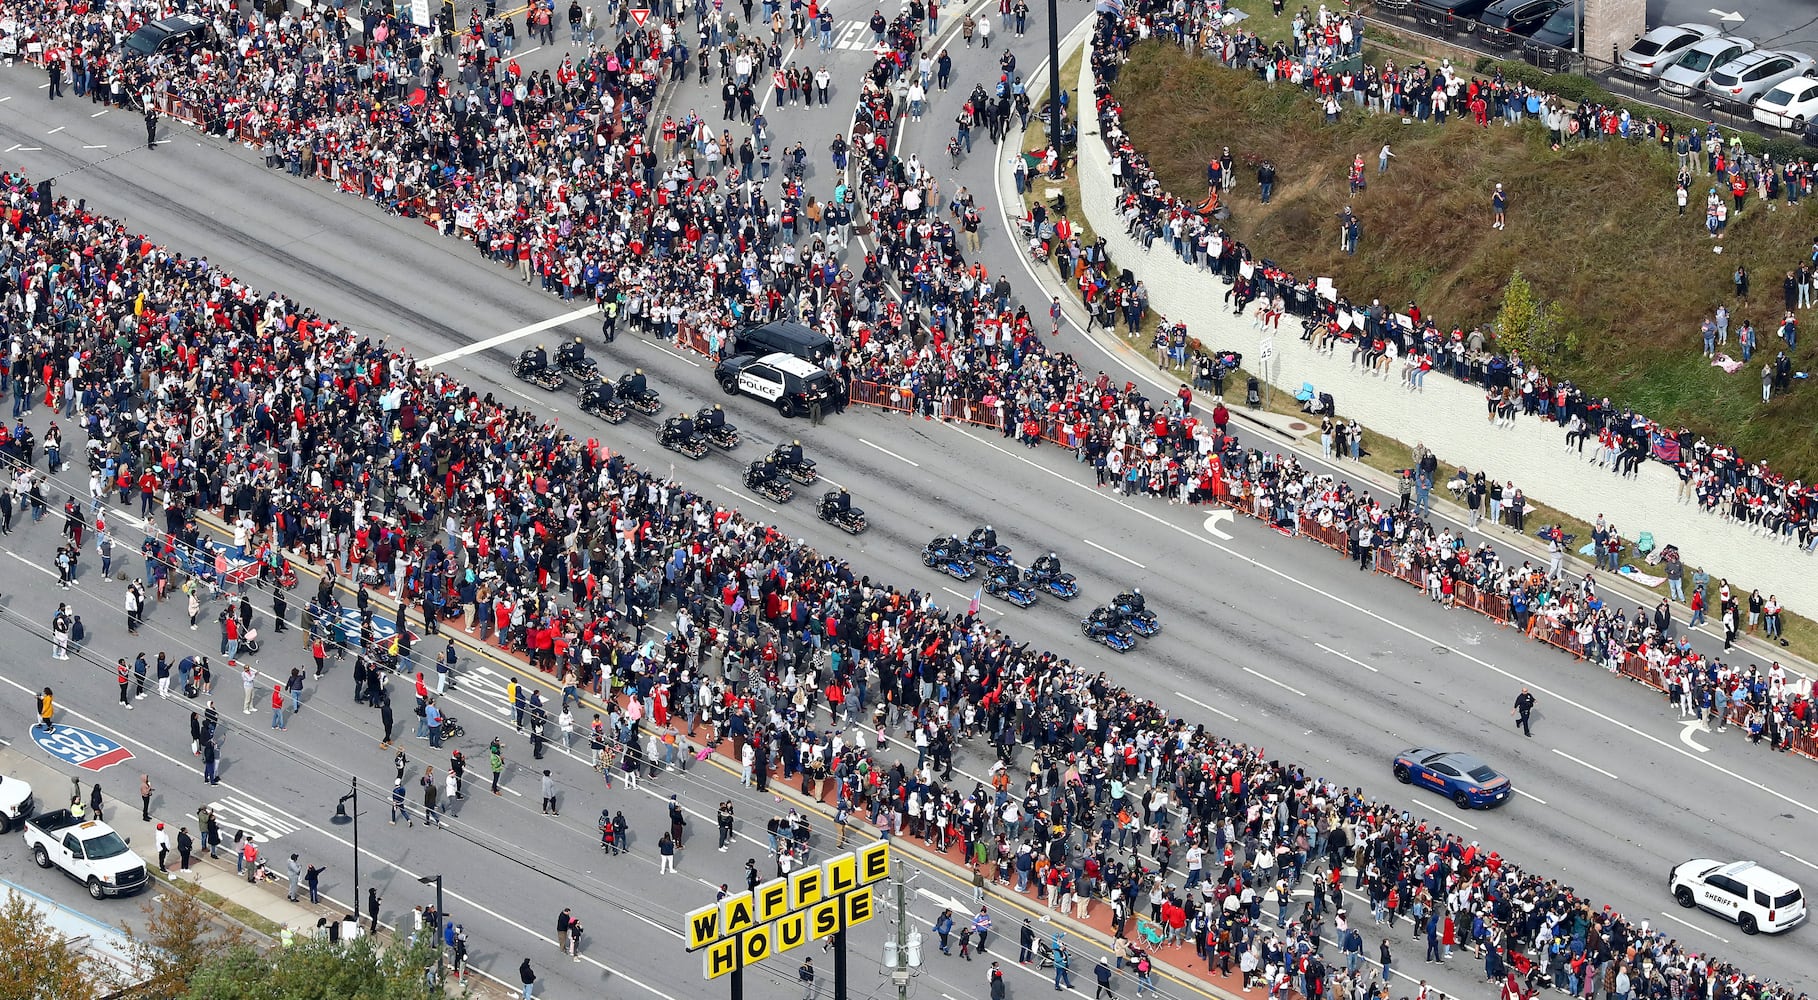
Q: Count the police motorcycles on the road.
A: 15